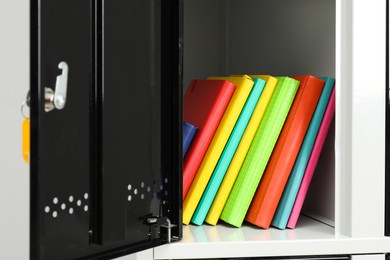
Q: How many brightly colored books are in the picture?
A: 9